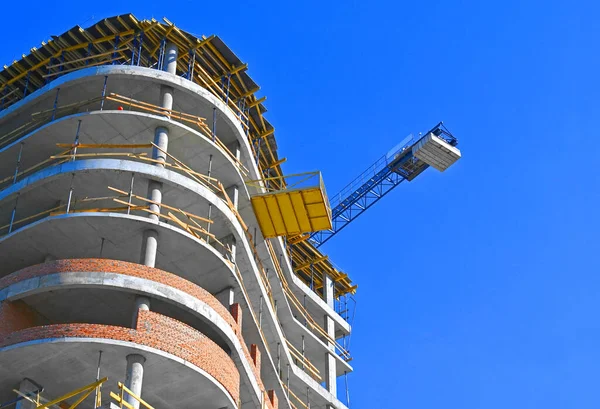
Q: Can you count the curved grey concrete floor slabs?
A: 6